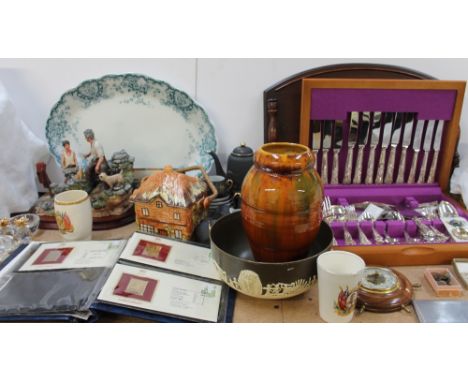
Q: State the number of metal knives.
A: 12